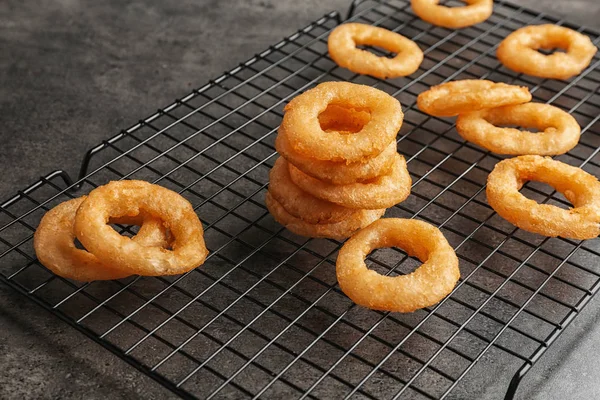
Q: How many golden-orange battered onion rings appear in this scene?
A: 14